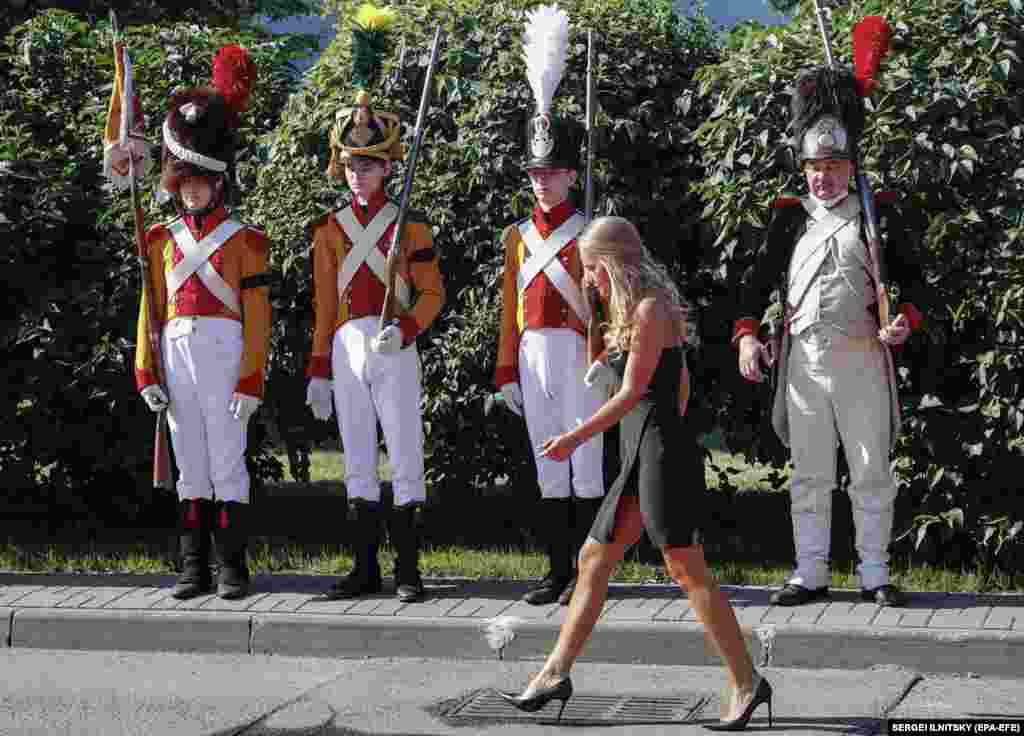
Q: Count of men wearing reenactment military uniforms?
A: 4